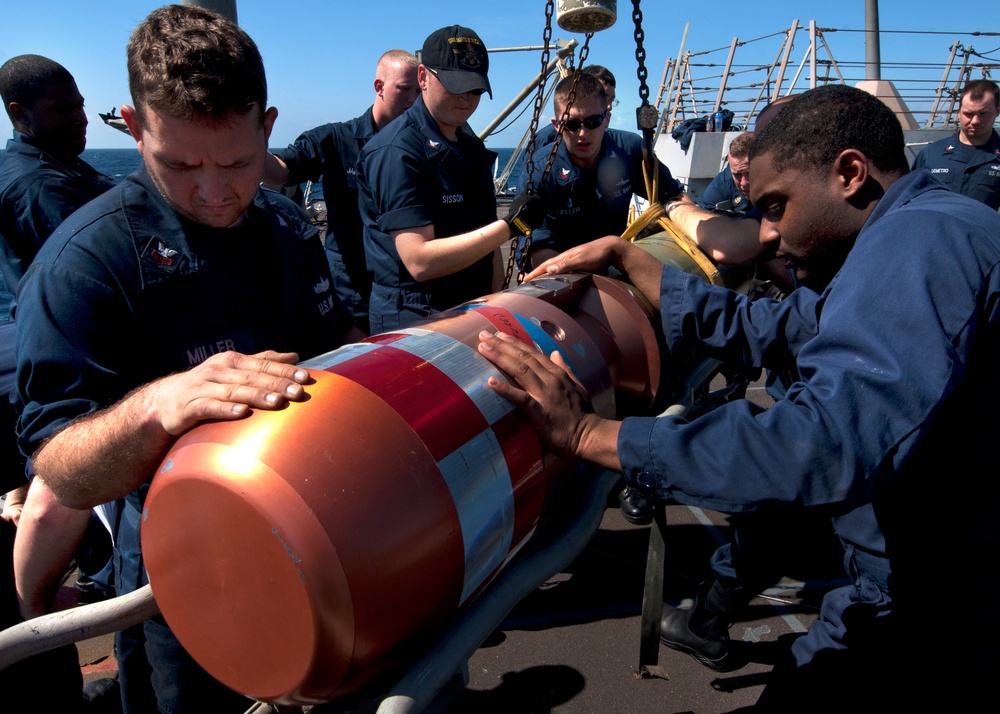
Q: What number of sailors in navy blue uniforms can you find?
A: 10